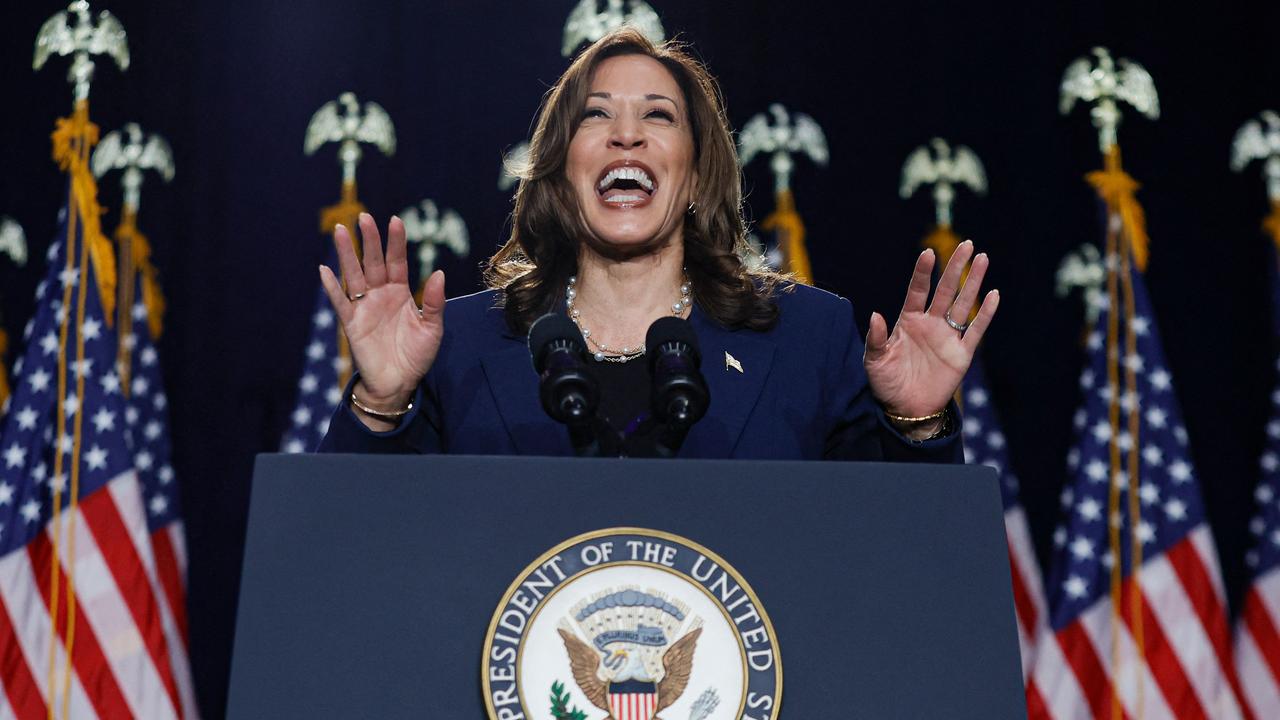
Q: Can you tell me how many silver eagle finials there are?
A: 12